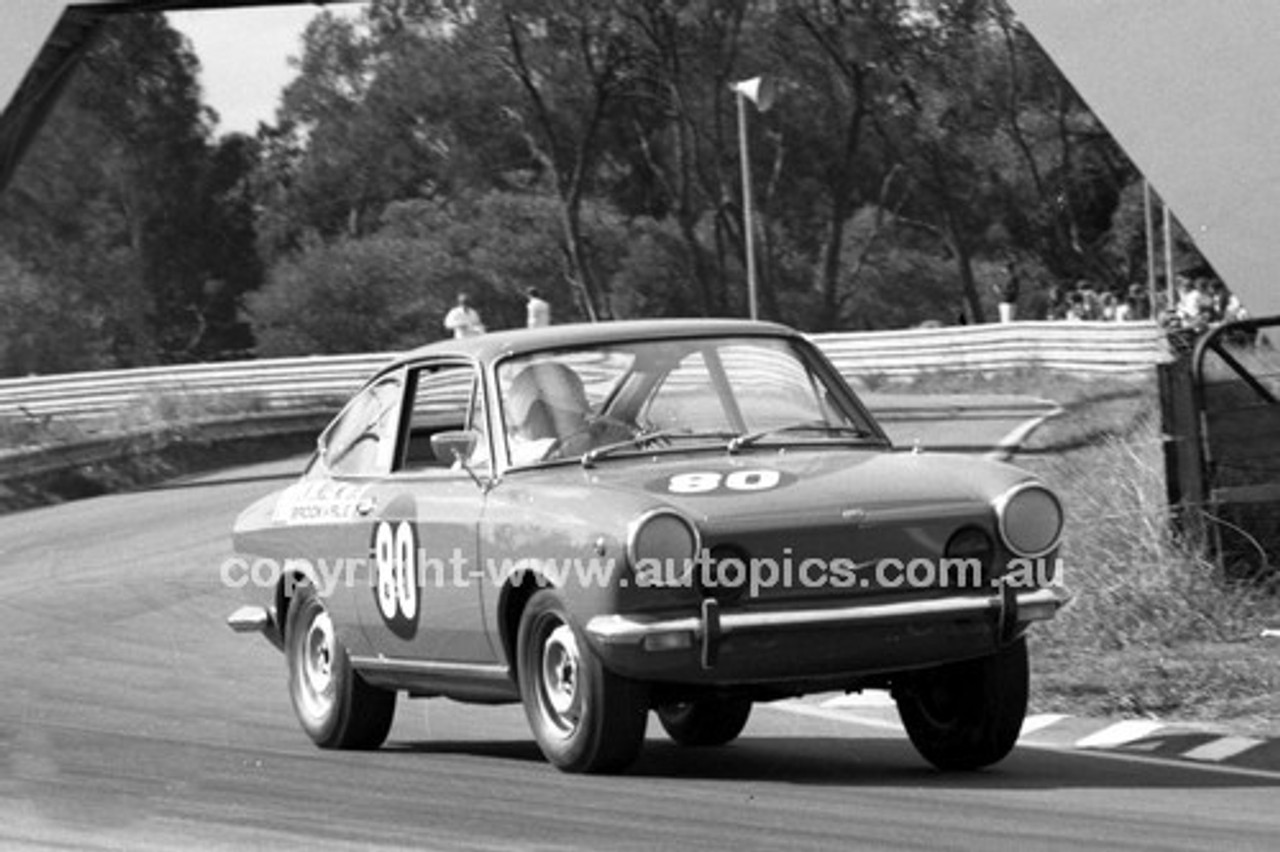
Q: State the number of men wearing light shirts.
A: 2